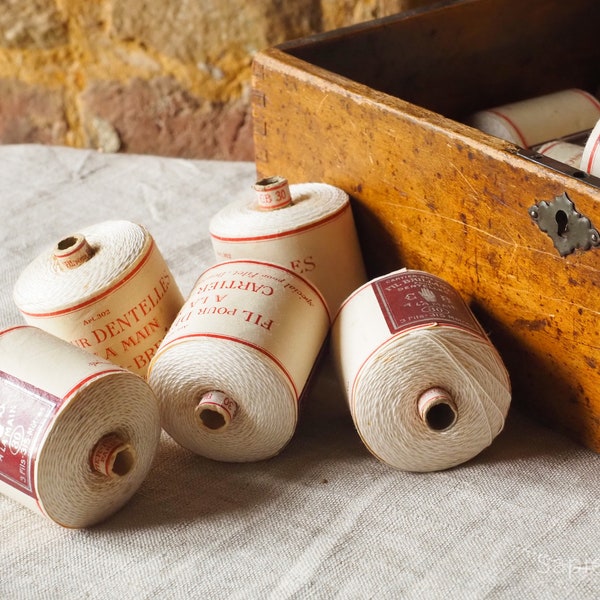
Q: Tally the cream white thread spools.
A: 8